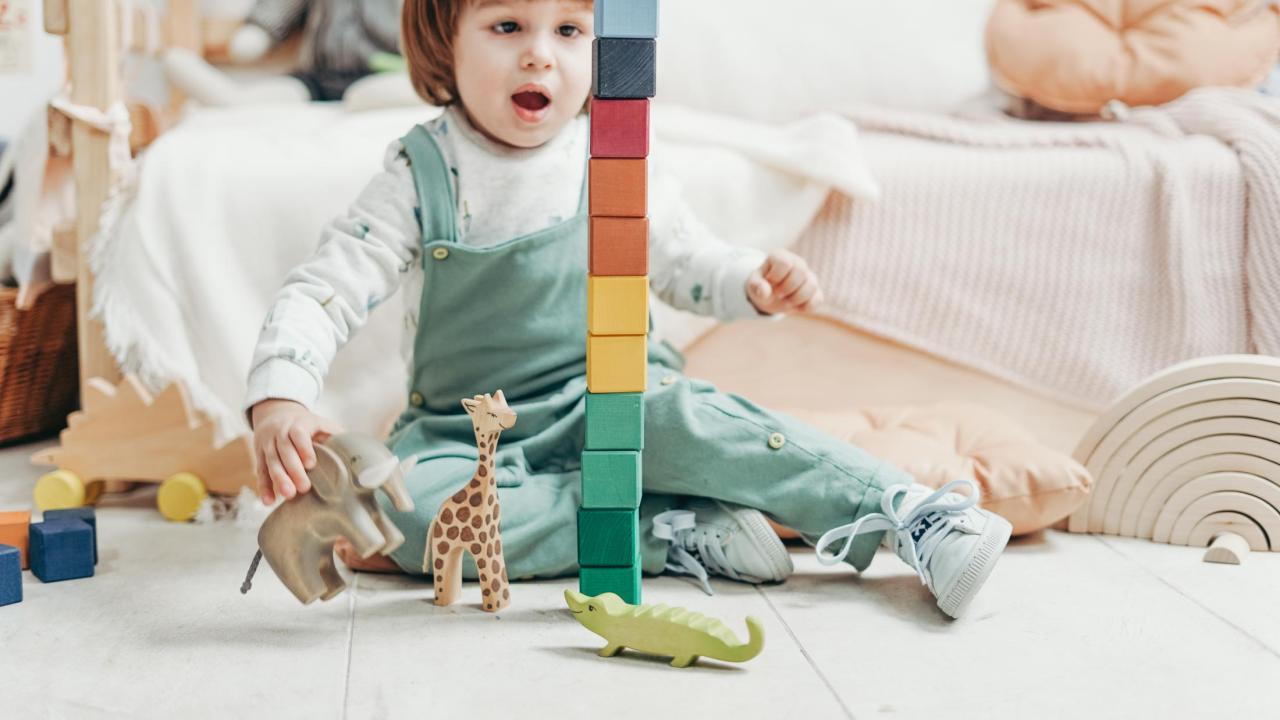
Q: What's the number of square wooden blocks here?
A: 15